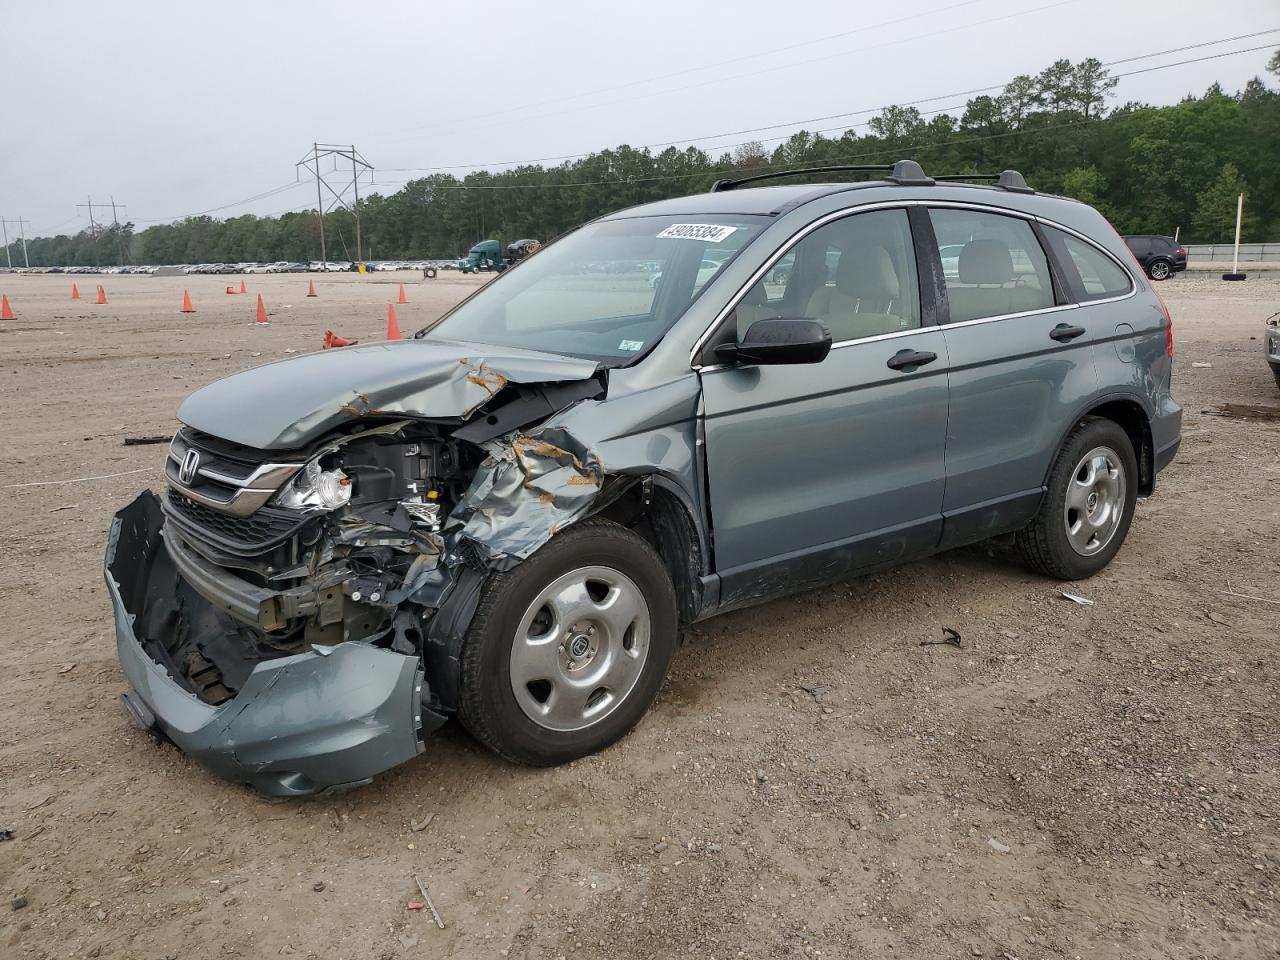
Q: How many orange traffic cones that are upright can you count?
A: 9